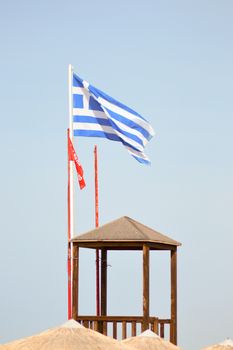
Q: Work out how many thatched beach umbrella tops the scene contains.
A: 3